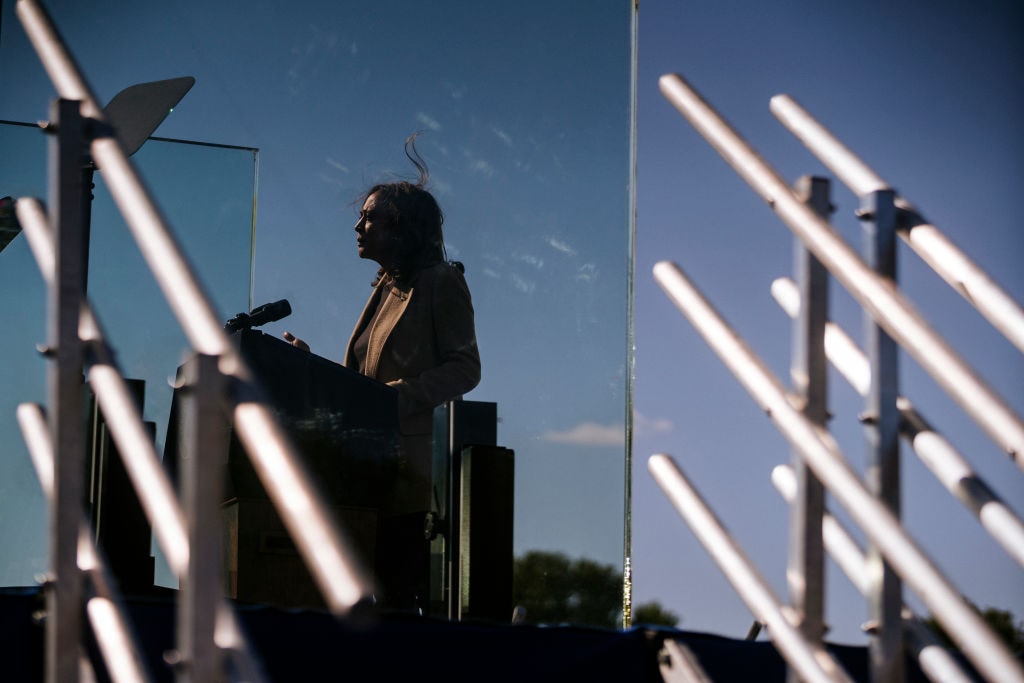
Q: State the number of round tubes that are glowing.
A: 9